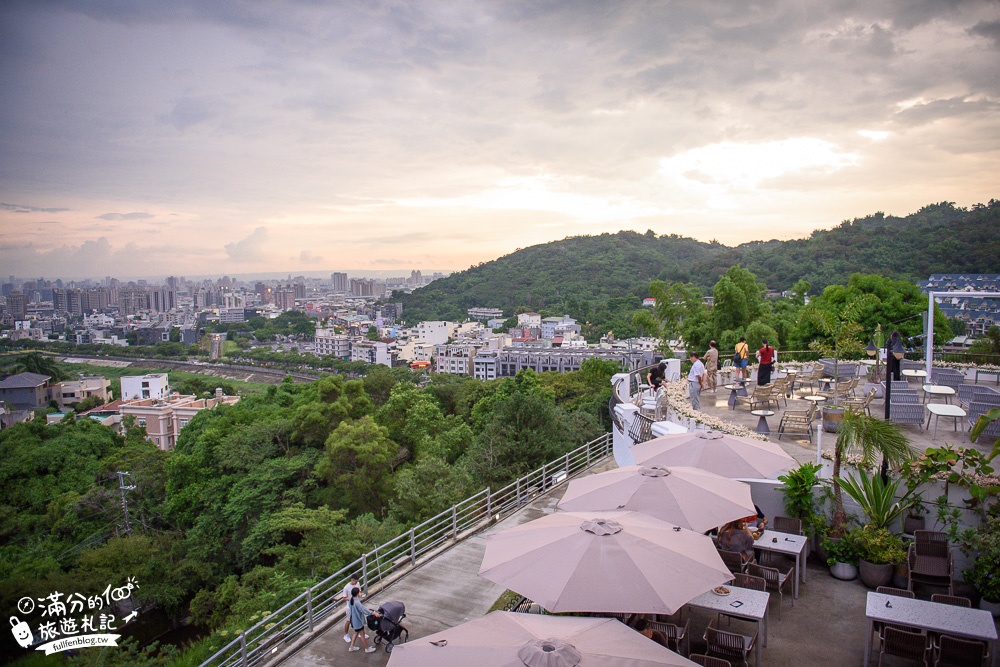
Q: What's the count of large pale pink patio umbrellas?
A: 4